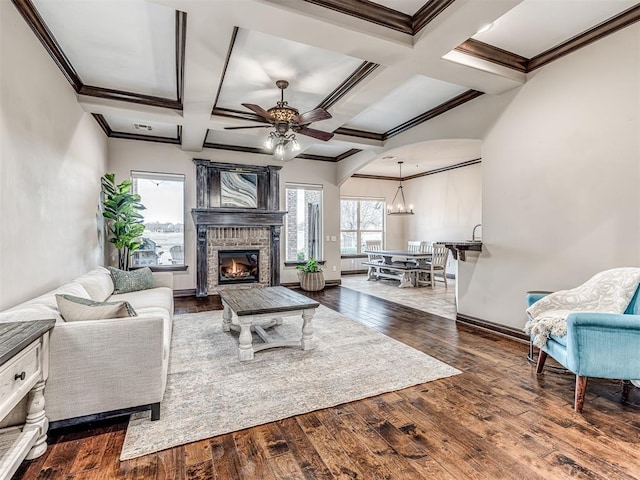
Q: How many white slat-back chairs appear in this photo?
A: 4